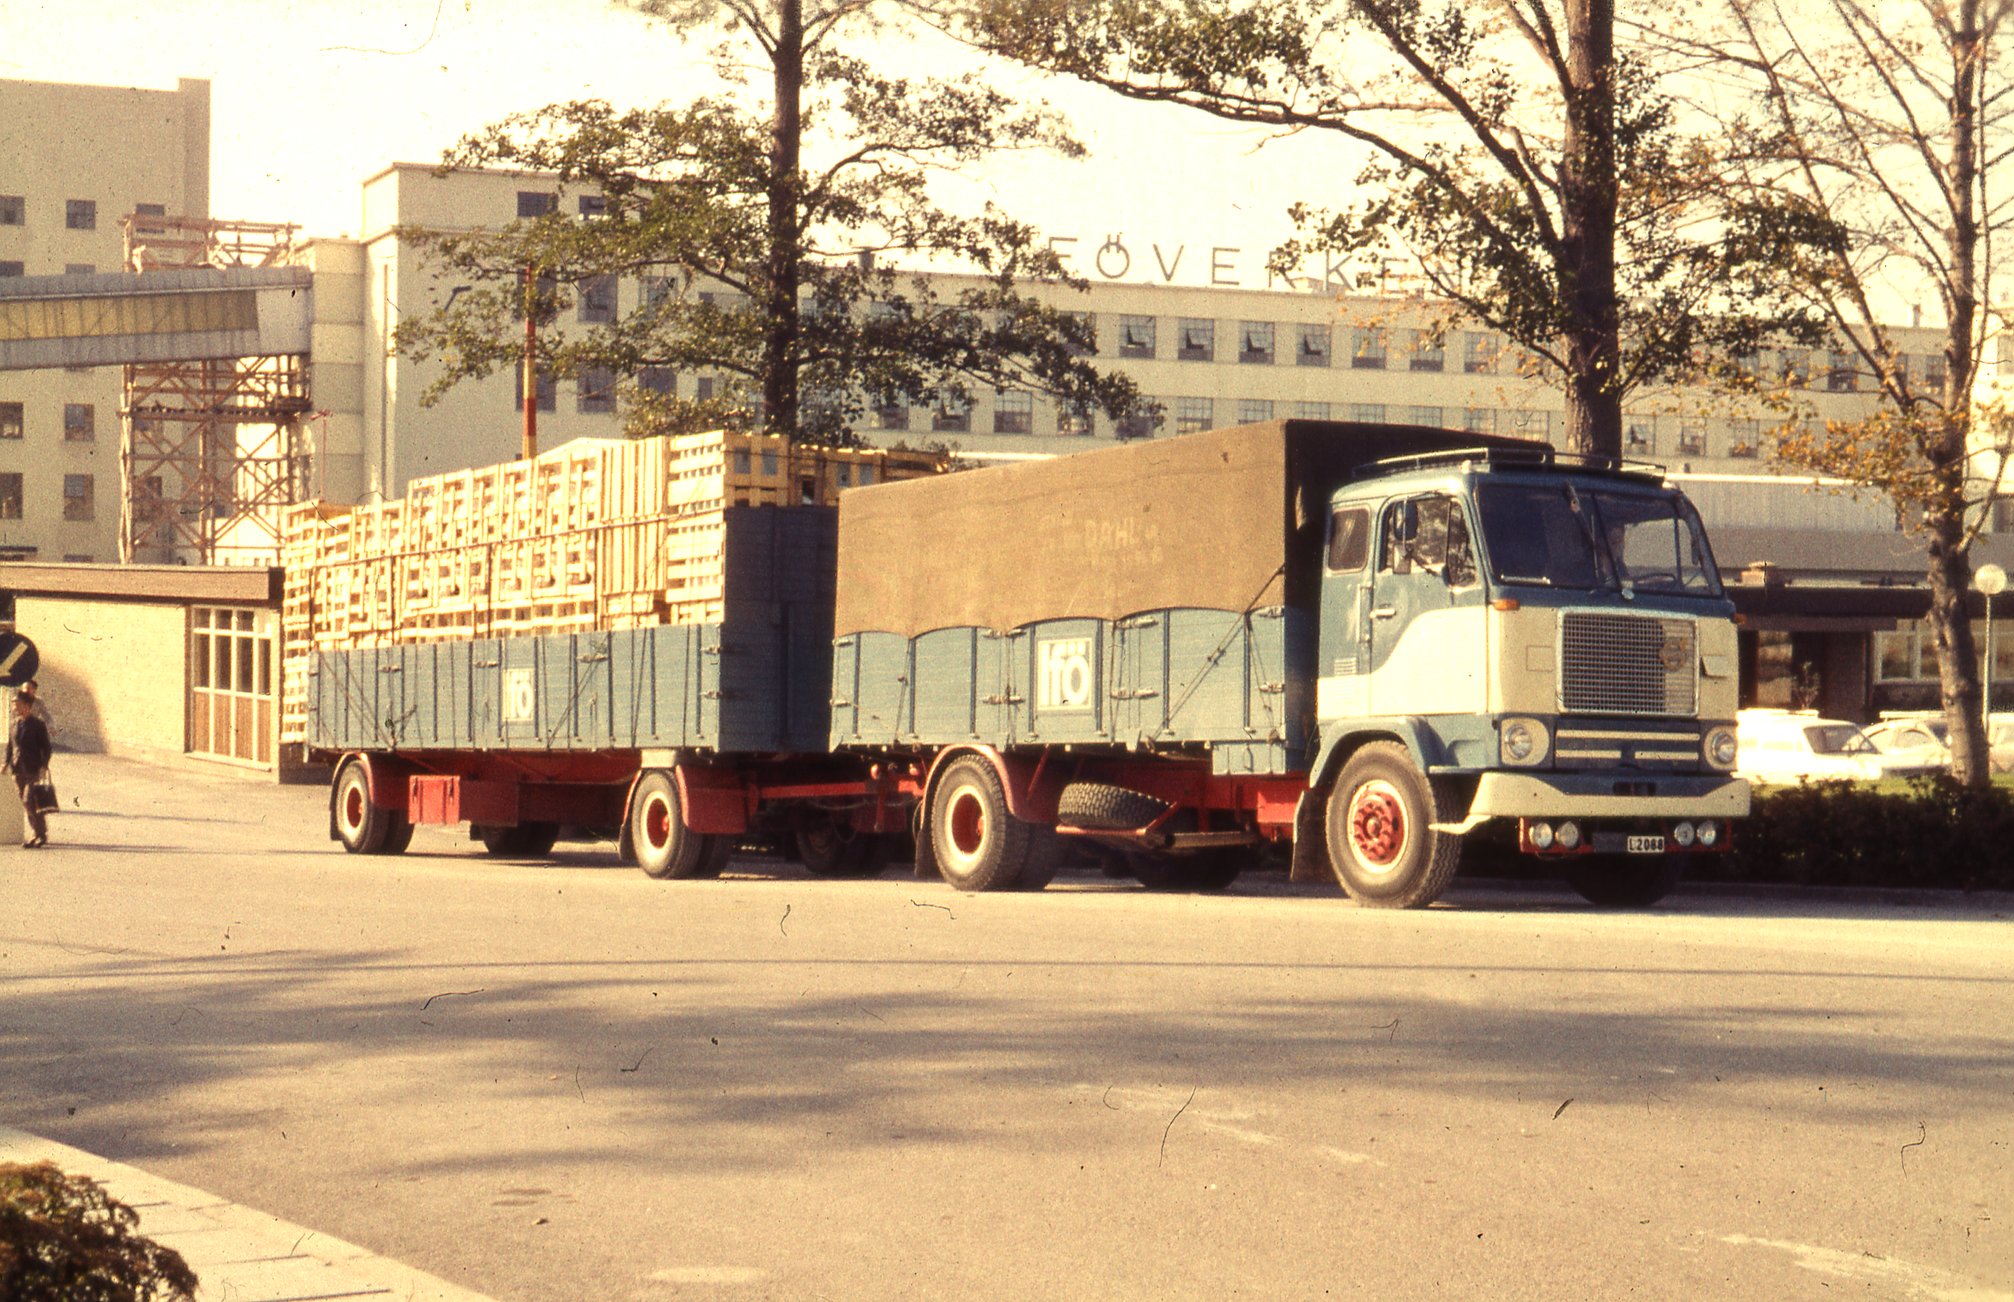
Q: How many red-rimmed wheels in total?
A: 4